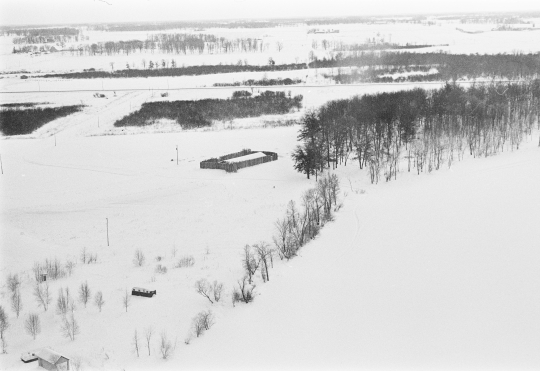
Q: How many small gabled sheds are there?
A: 1